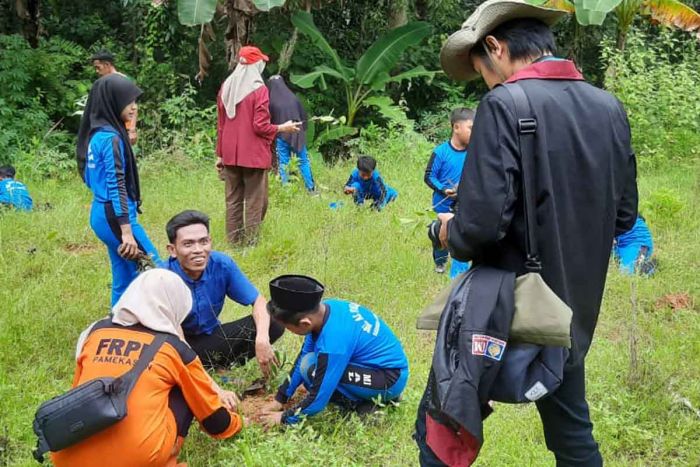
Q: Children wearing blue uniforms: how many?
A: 7